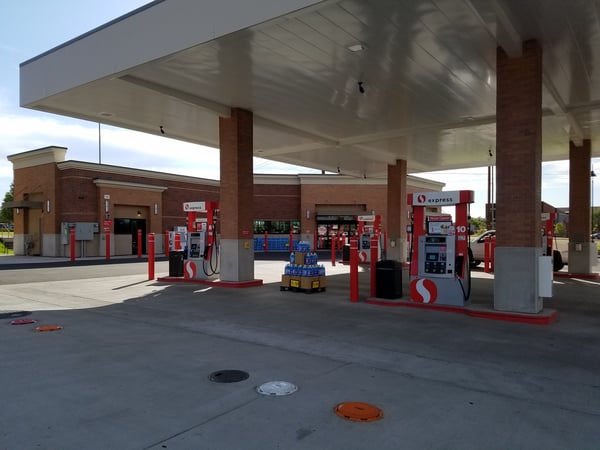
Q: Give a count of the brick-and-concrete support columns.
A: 4